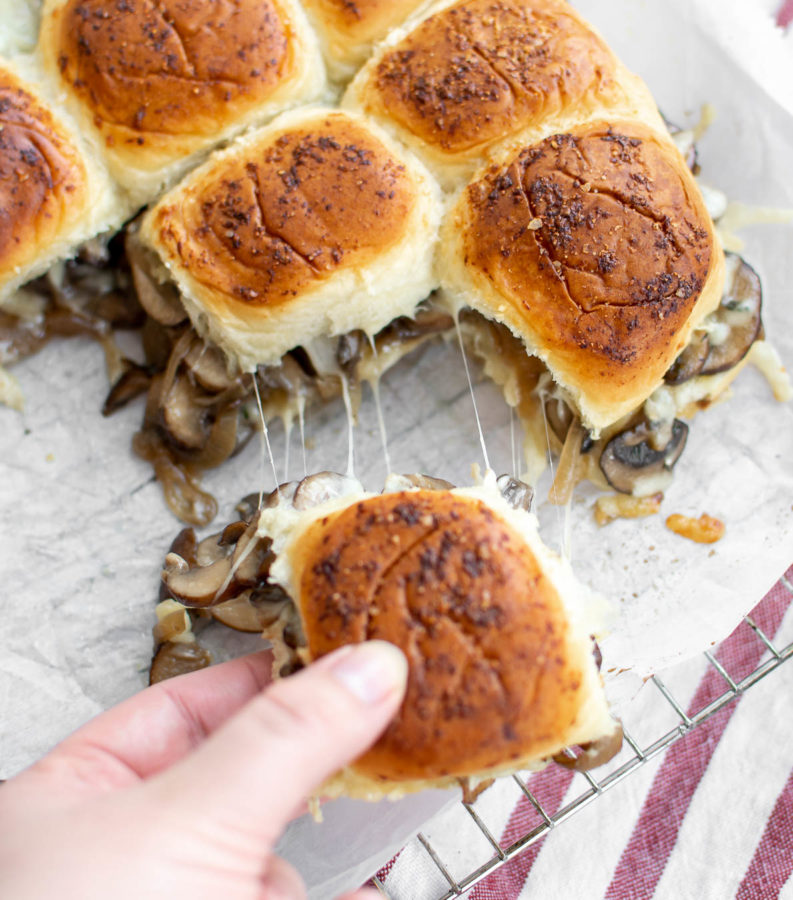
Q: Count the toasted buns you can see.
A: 7